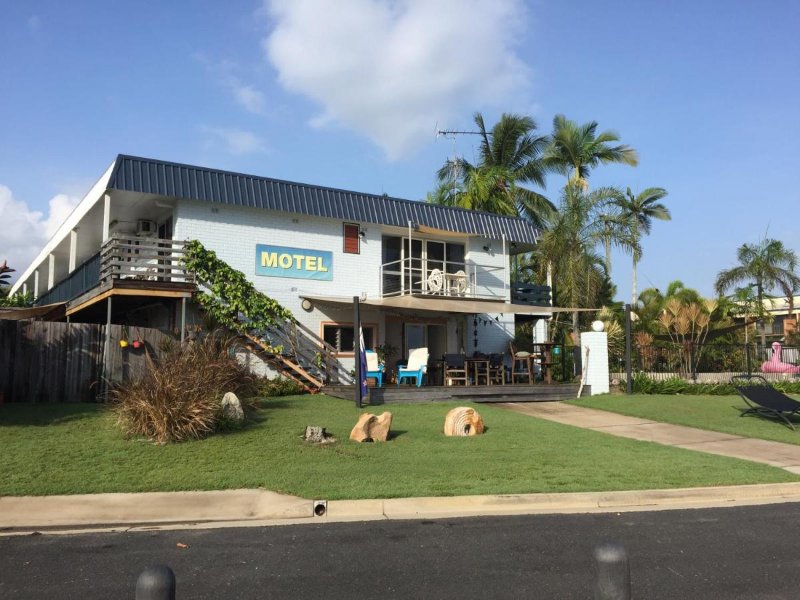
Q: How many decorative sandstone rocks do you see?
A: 2